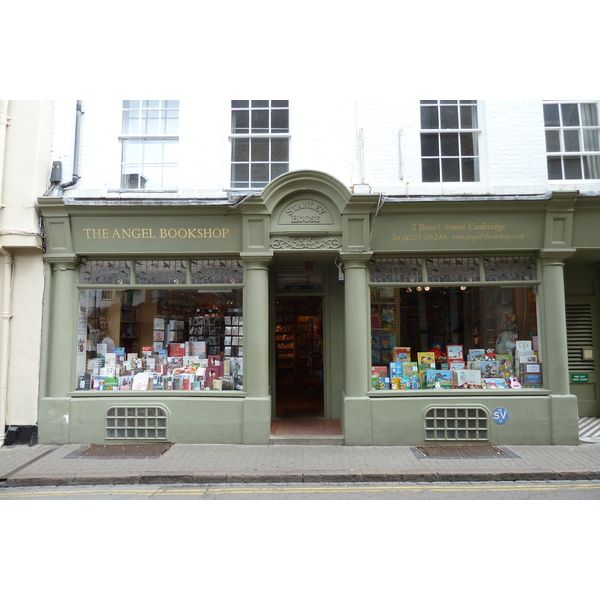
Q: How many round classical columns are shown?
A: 4